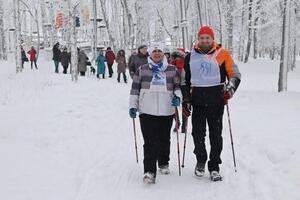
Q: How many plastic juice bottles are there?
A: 0